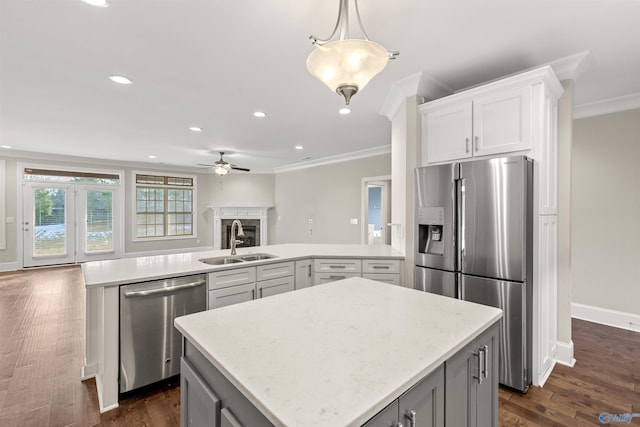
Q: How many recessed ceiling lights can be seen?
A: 8